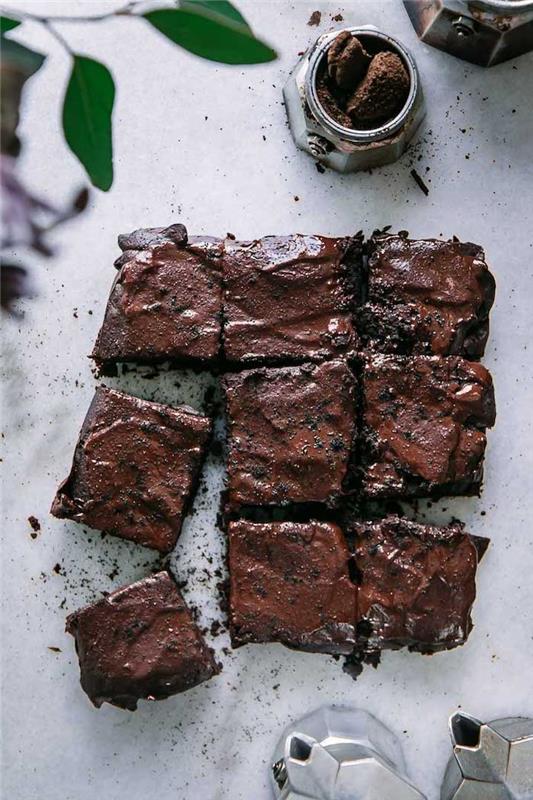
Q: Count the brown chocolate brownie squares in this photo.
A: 9